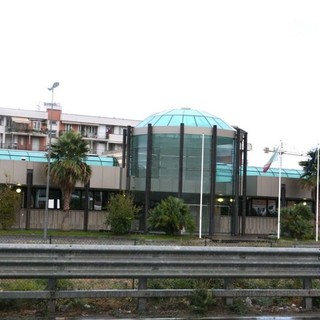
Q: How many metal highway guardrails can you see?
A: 1